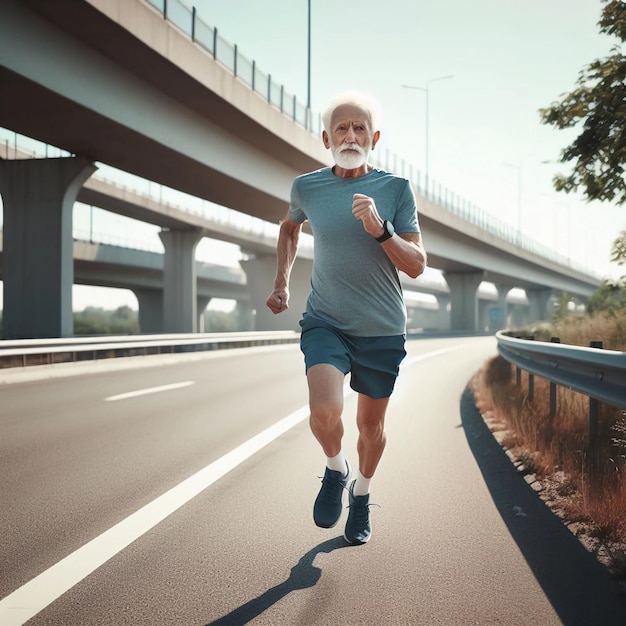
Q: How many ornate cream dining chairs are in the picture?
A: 0